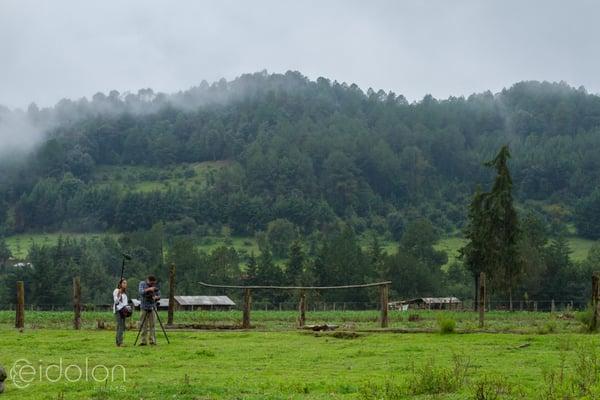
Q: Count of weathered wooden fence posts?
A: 8